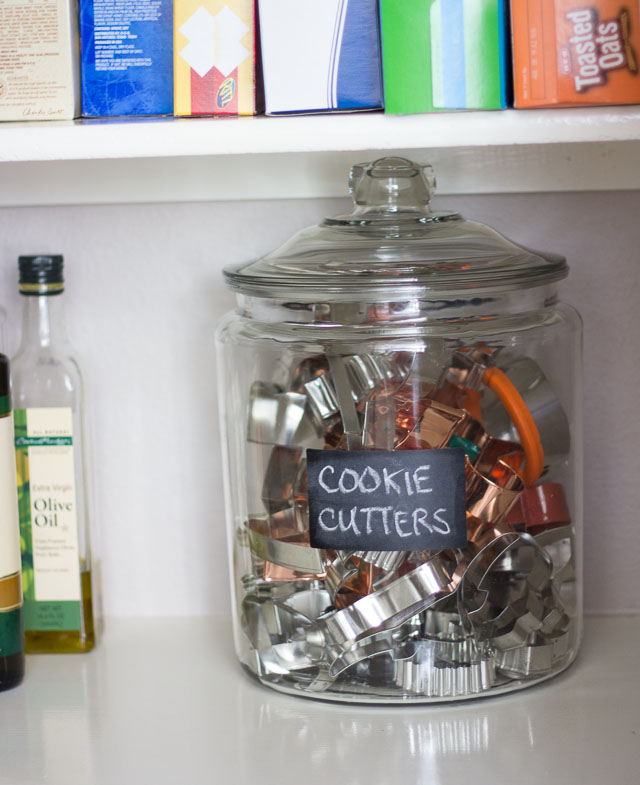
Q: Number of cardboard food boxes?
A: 6